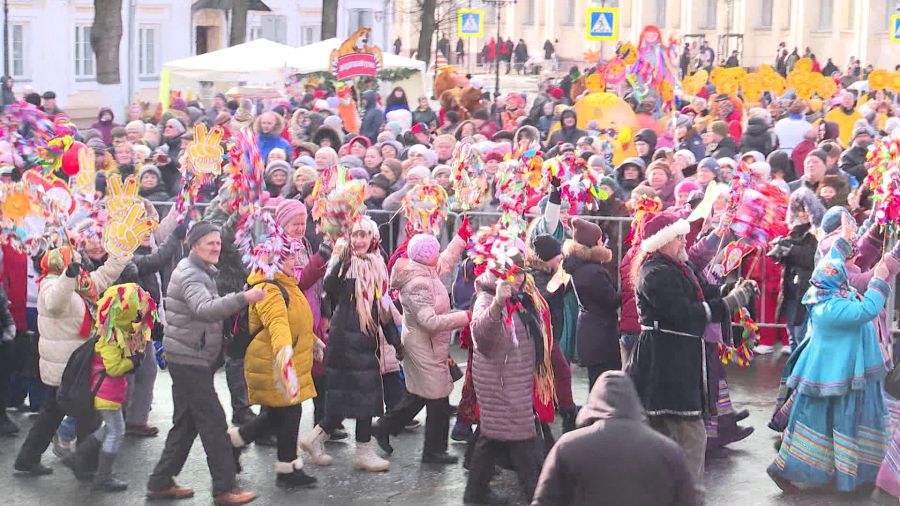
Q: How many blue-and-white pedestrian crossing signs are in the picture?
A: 3